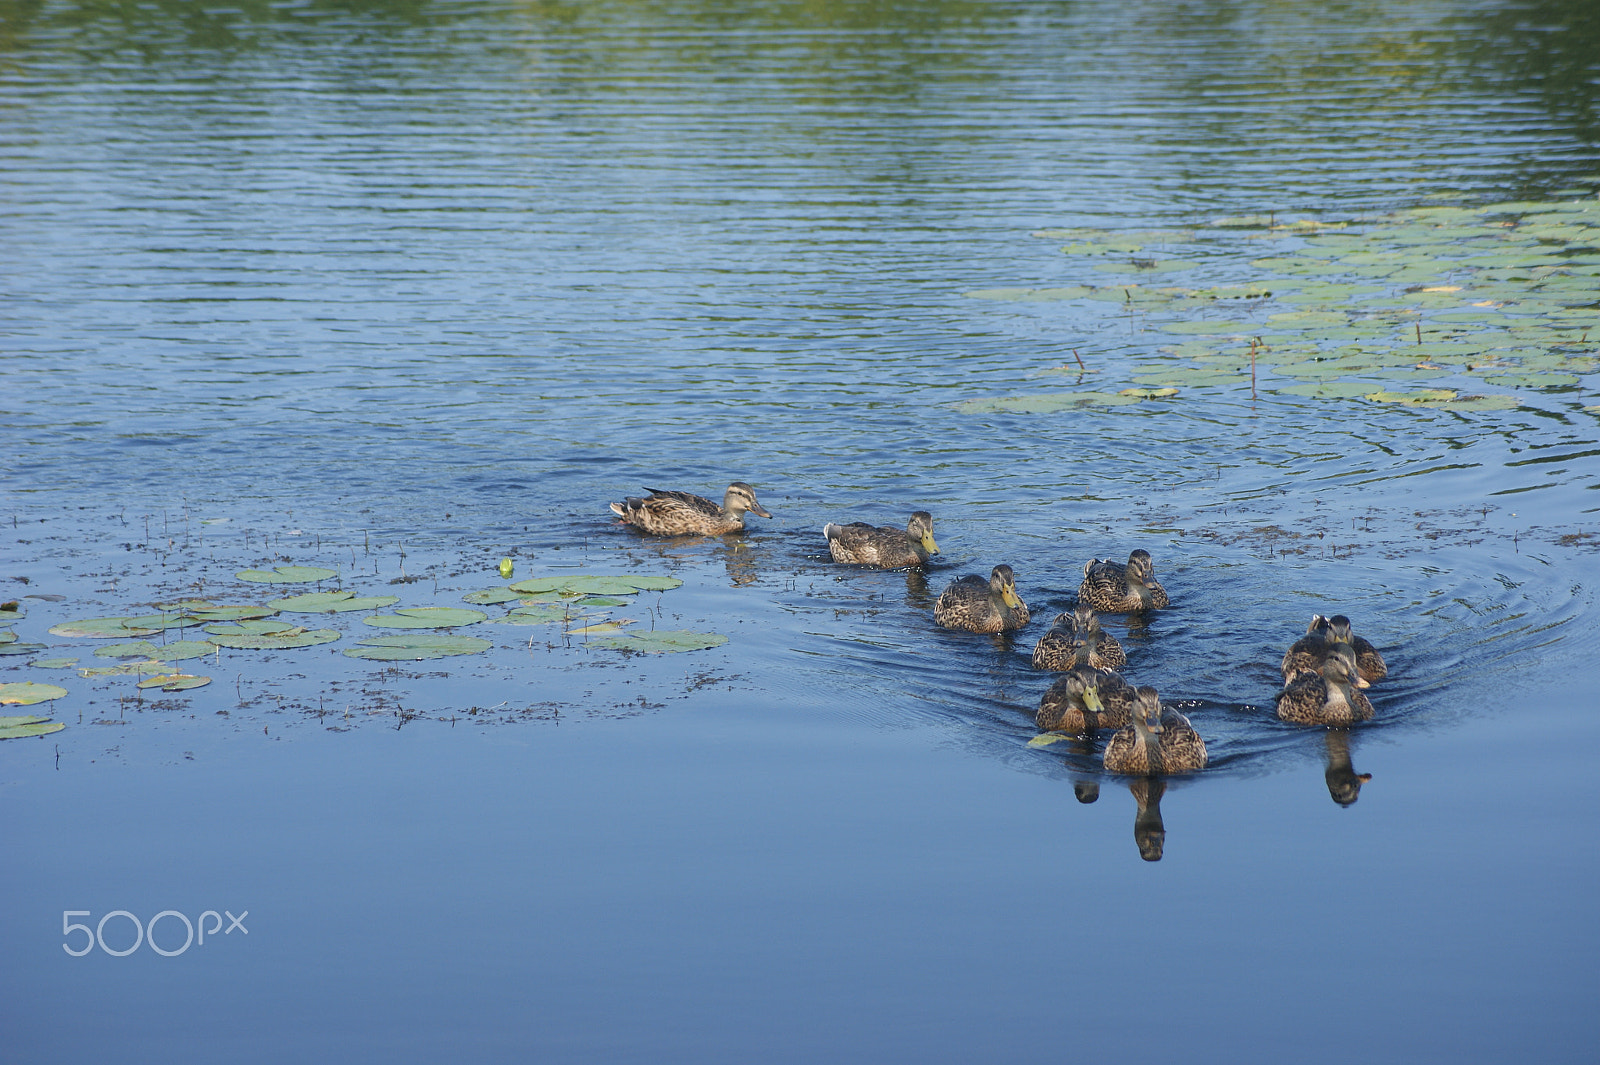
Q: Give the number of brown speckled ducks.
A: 9